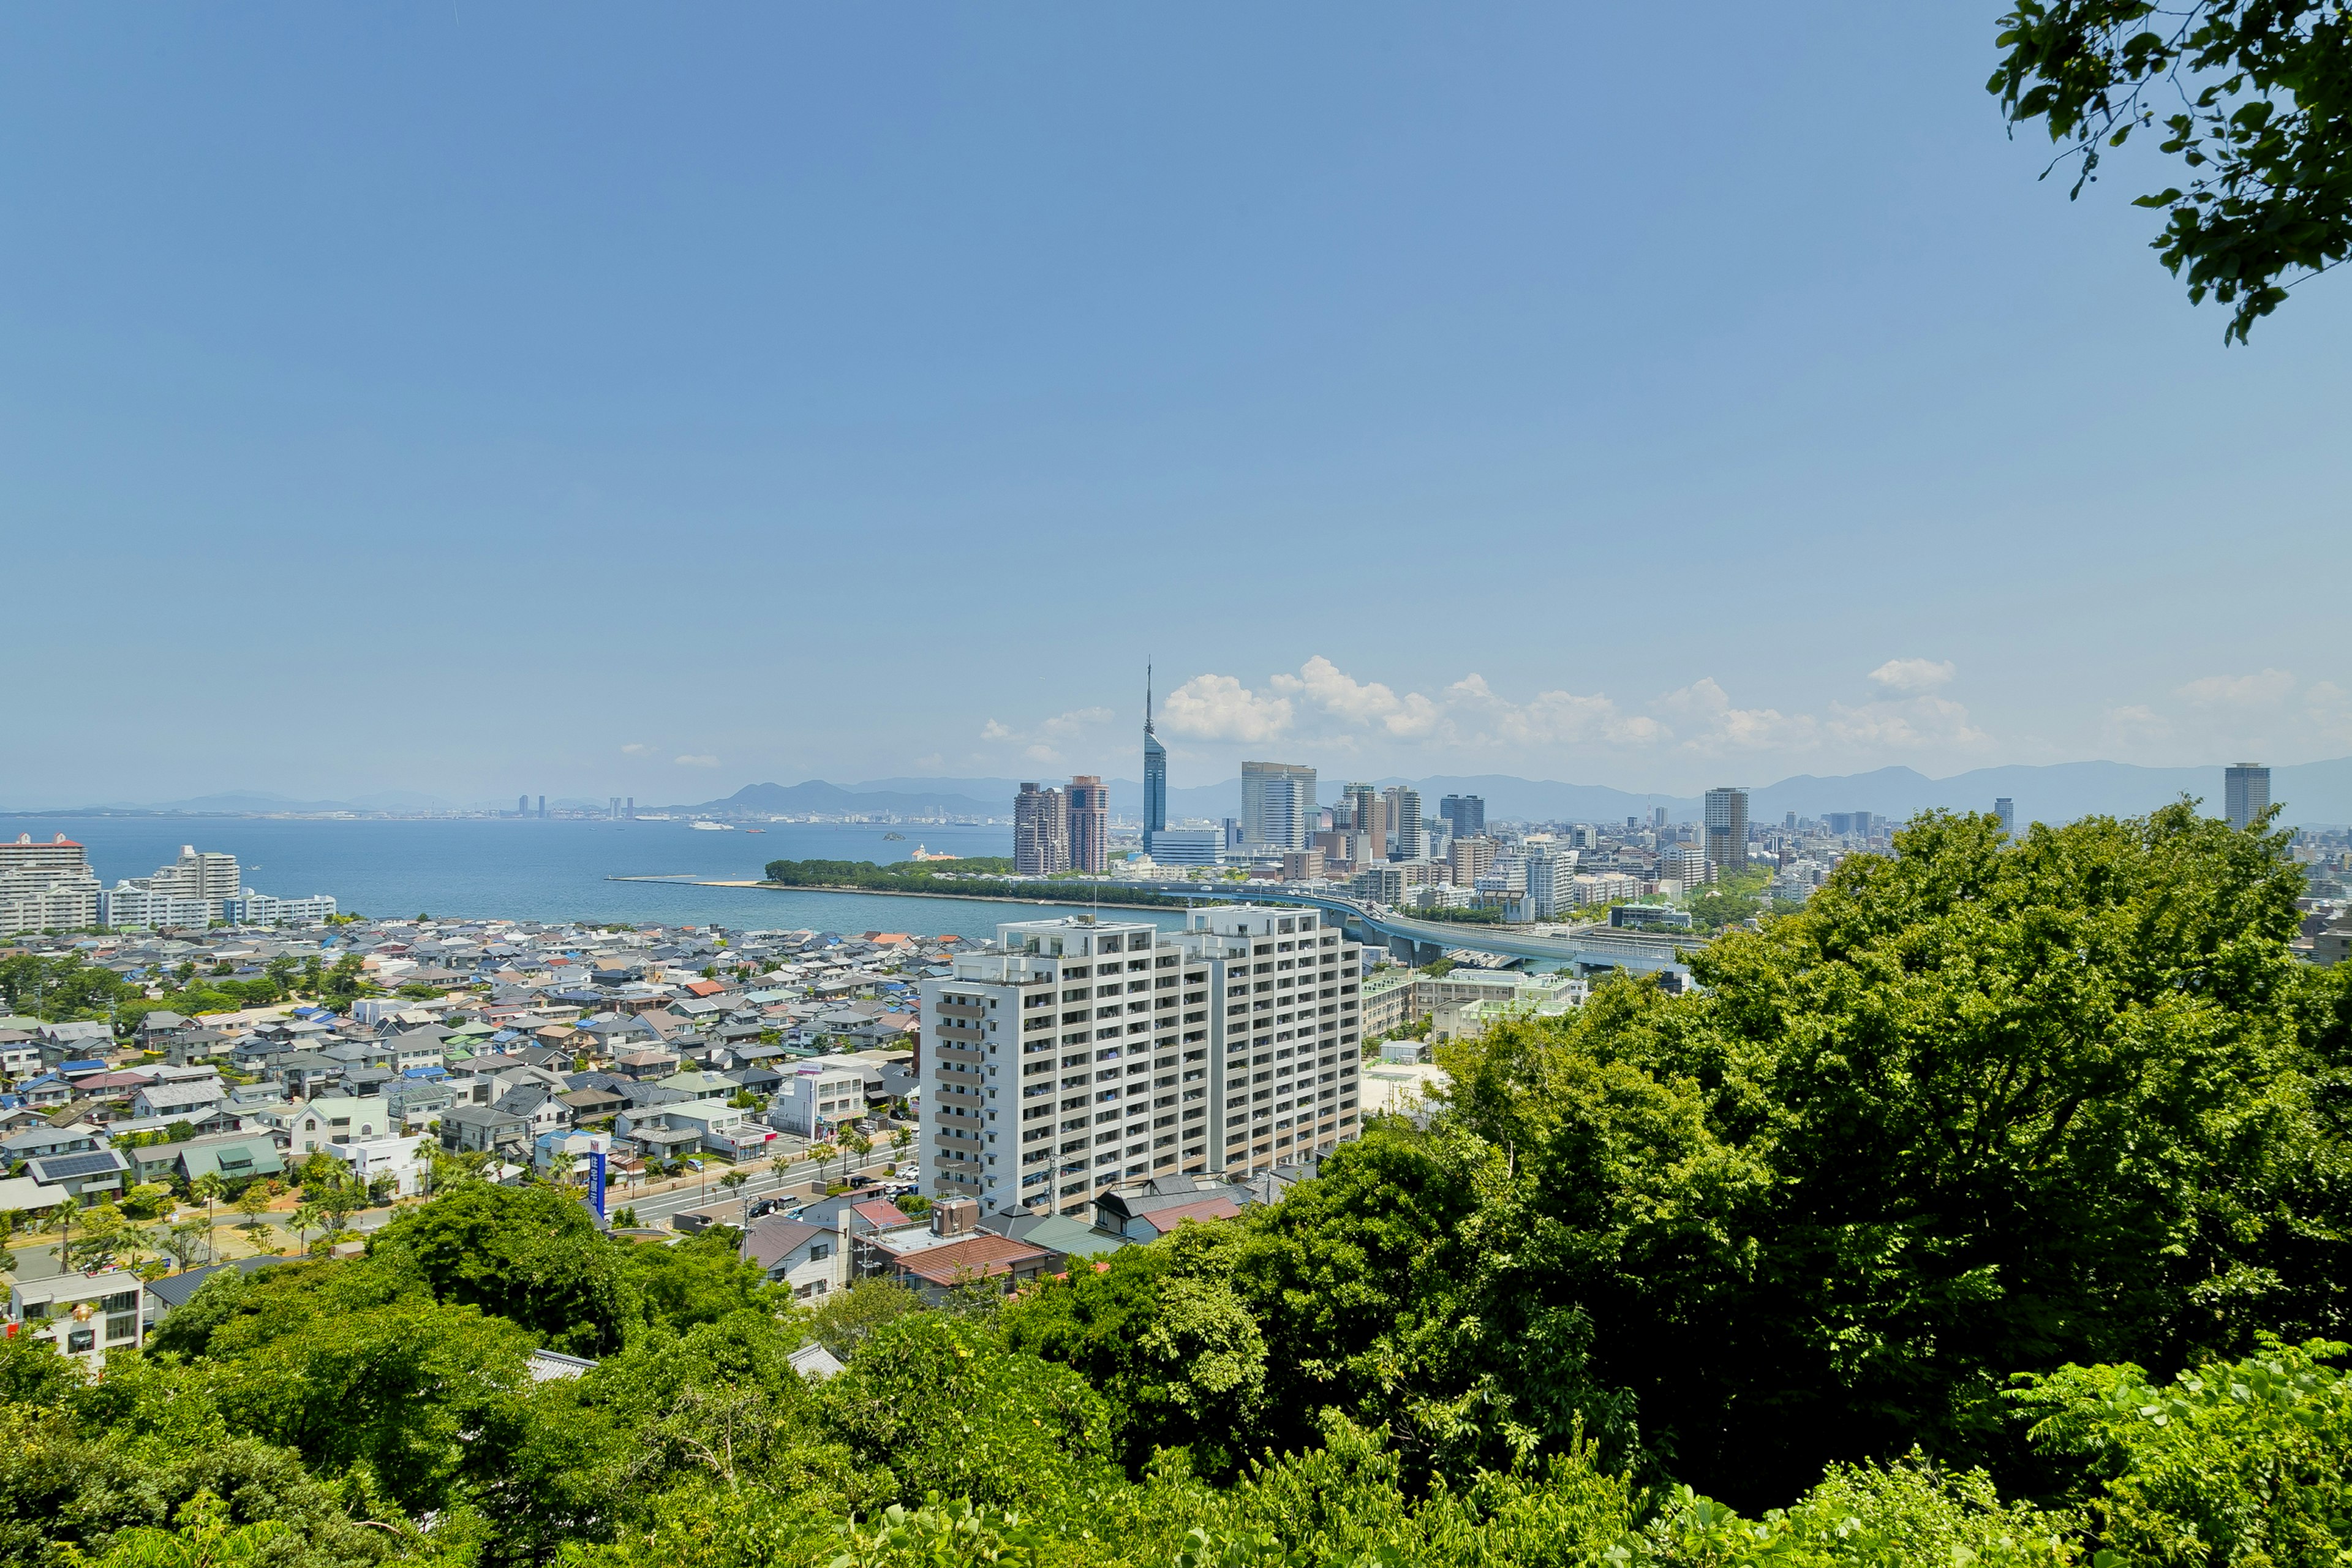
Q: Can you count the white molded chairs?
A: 0